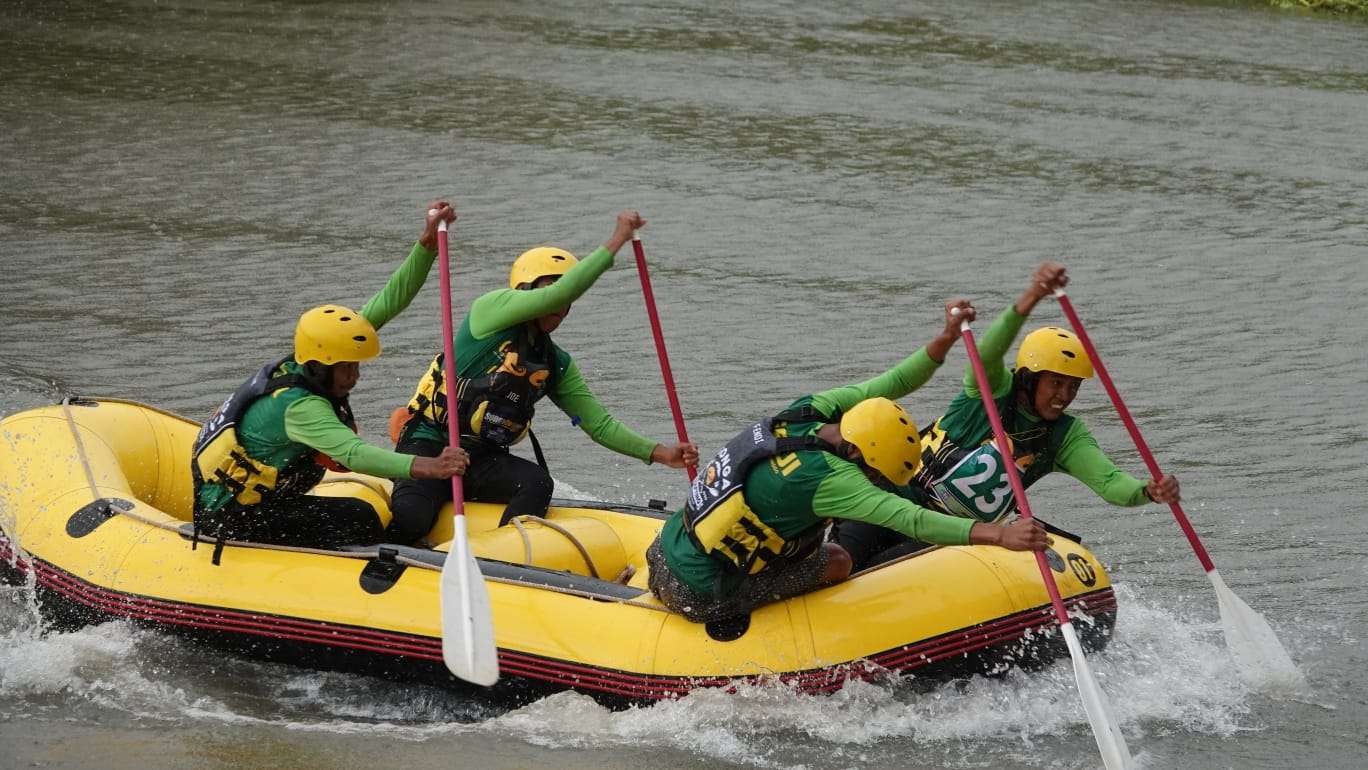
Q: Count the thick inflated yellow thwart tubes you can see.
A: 2